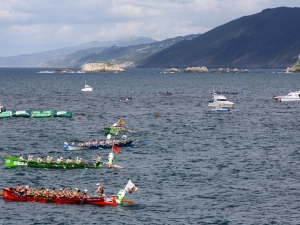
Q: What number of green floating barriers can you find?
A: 4